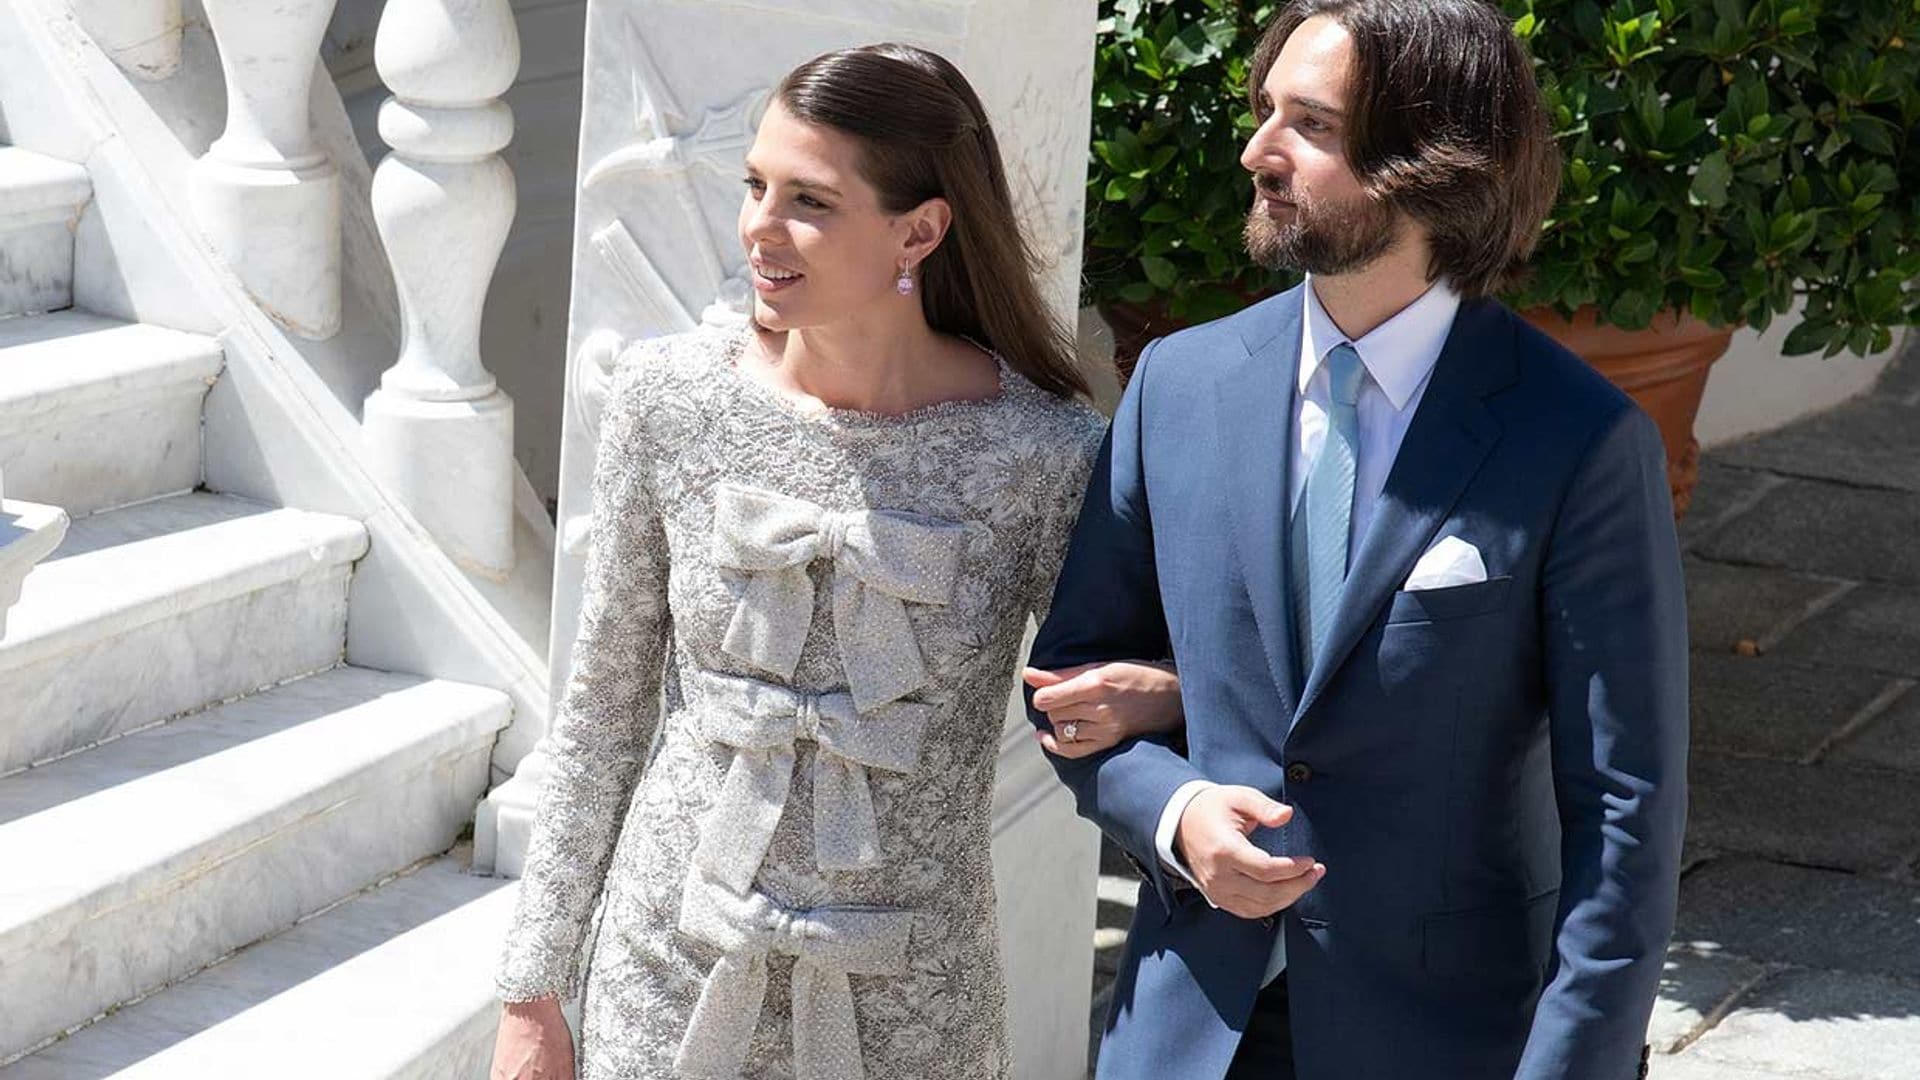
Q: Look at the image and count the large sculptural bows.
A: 3